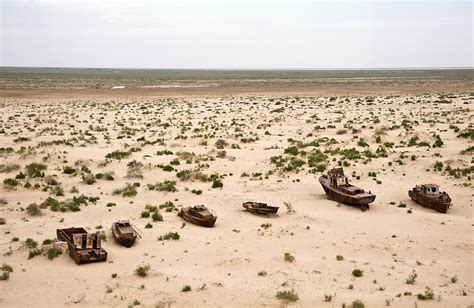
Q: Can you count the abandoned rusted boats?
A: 6